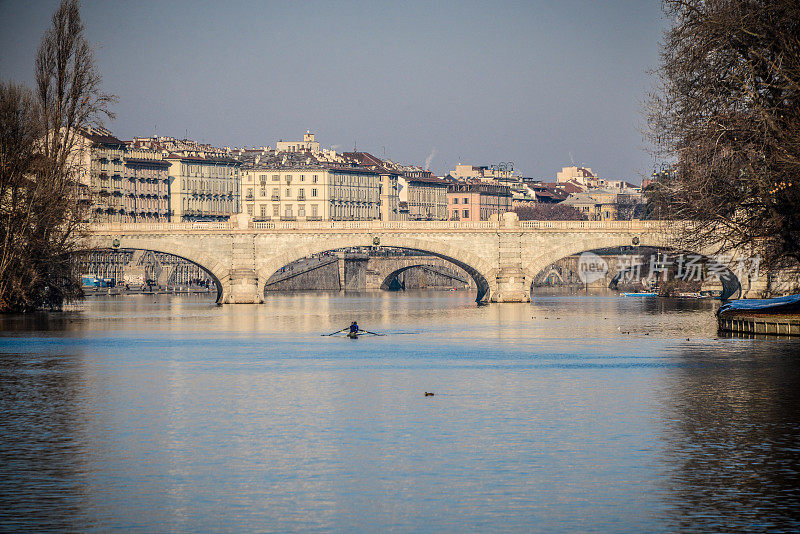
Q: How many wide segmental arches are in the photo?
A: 3